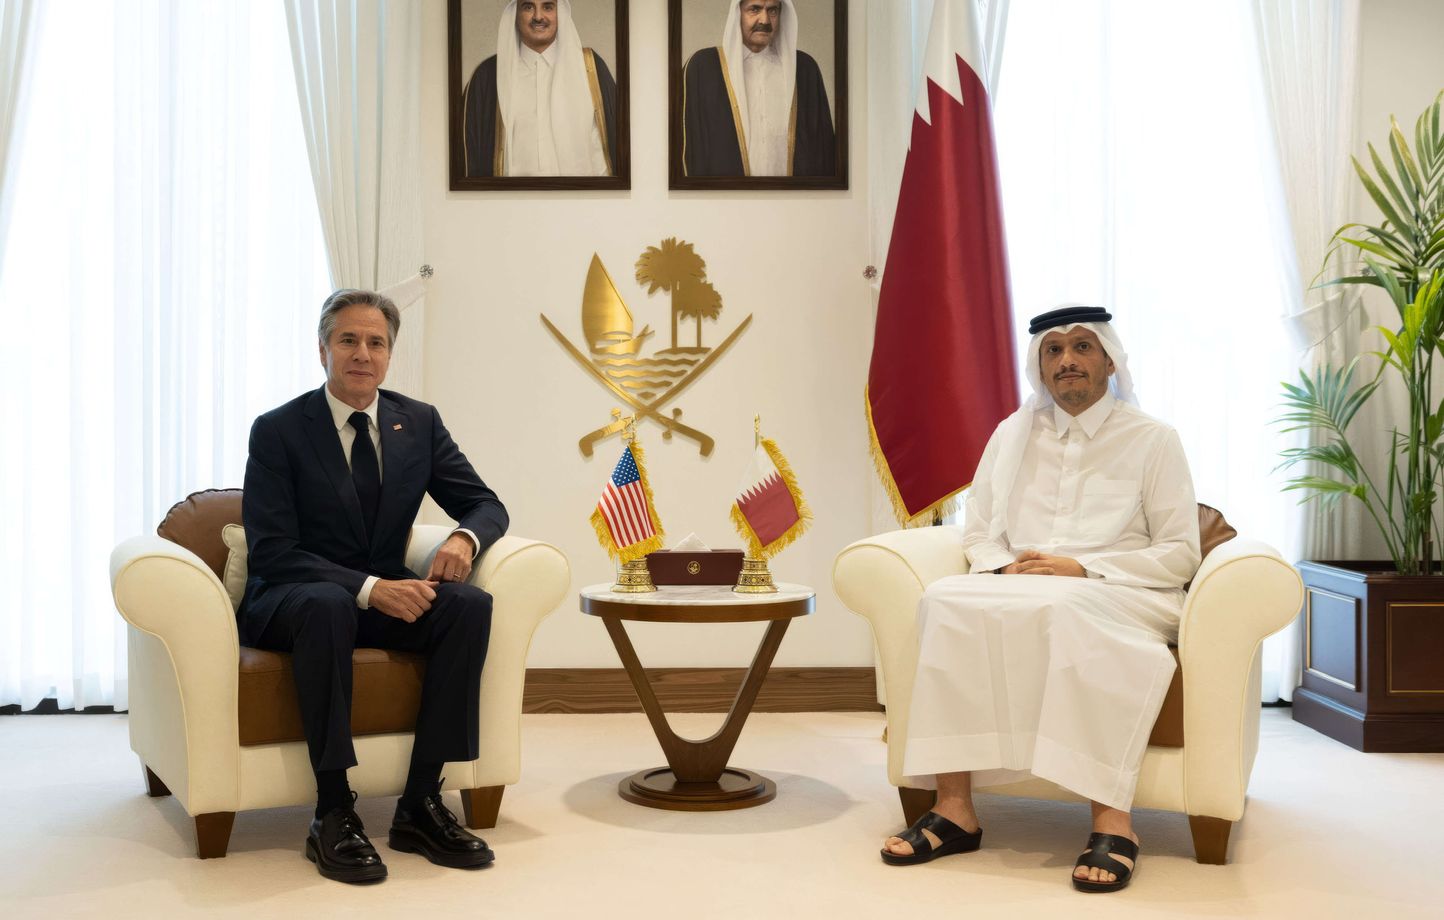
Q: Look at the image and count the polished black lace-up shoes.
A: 2